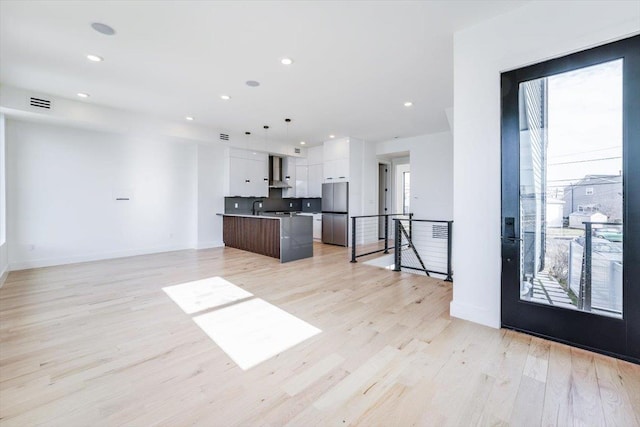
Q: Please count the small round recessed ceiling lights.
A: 8